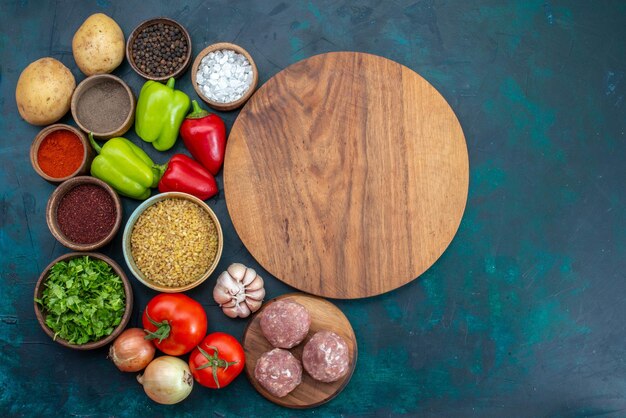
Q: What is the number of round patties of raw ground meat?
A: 3